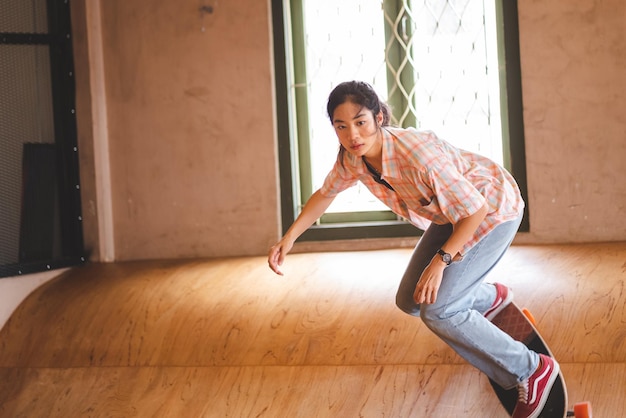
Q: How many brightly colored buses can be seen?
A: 0